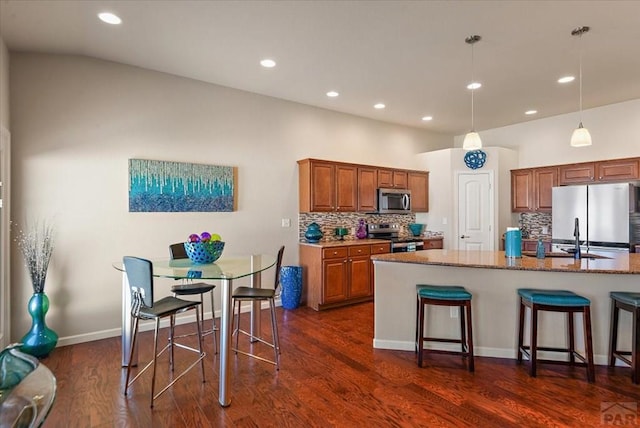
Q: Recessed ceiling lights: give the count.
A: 8